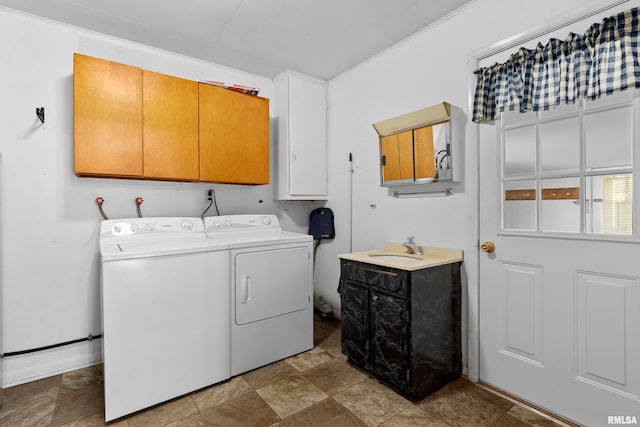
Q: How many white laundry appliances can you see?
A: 2